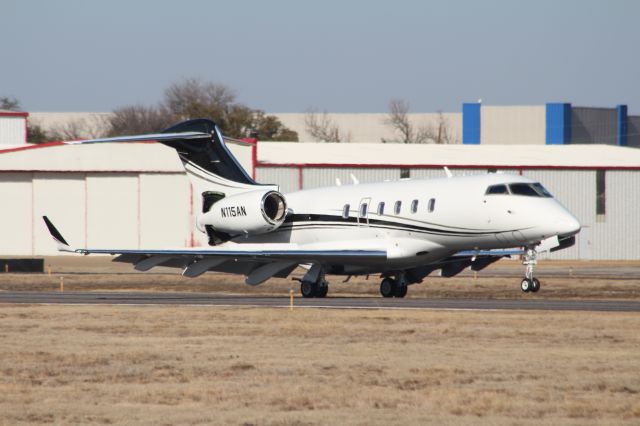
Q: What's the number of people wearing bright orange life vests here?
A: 0